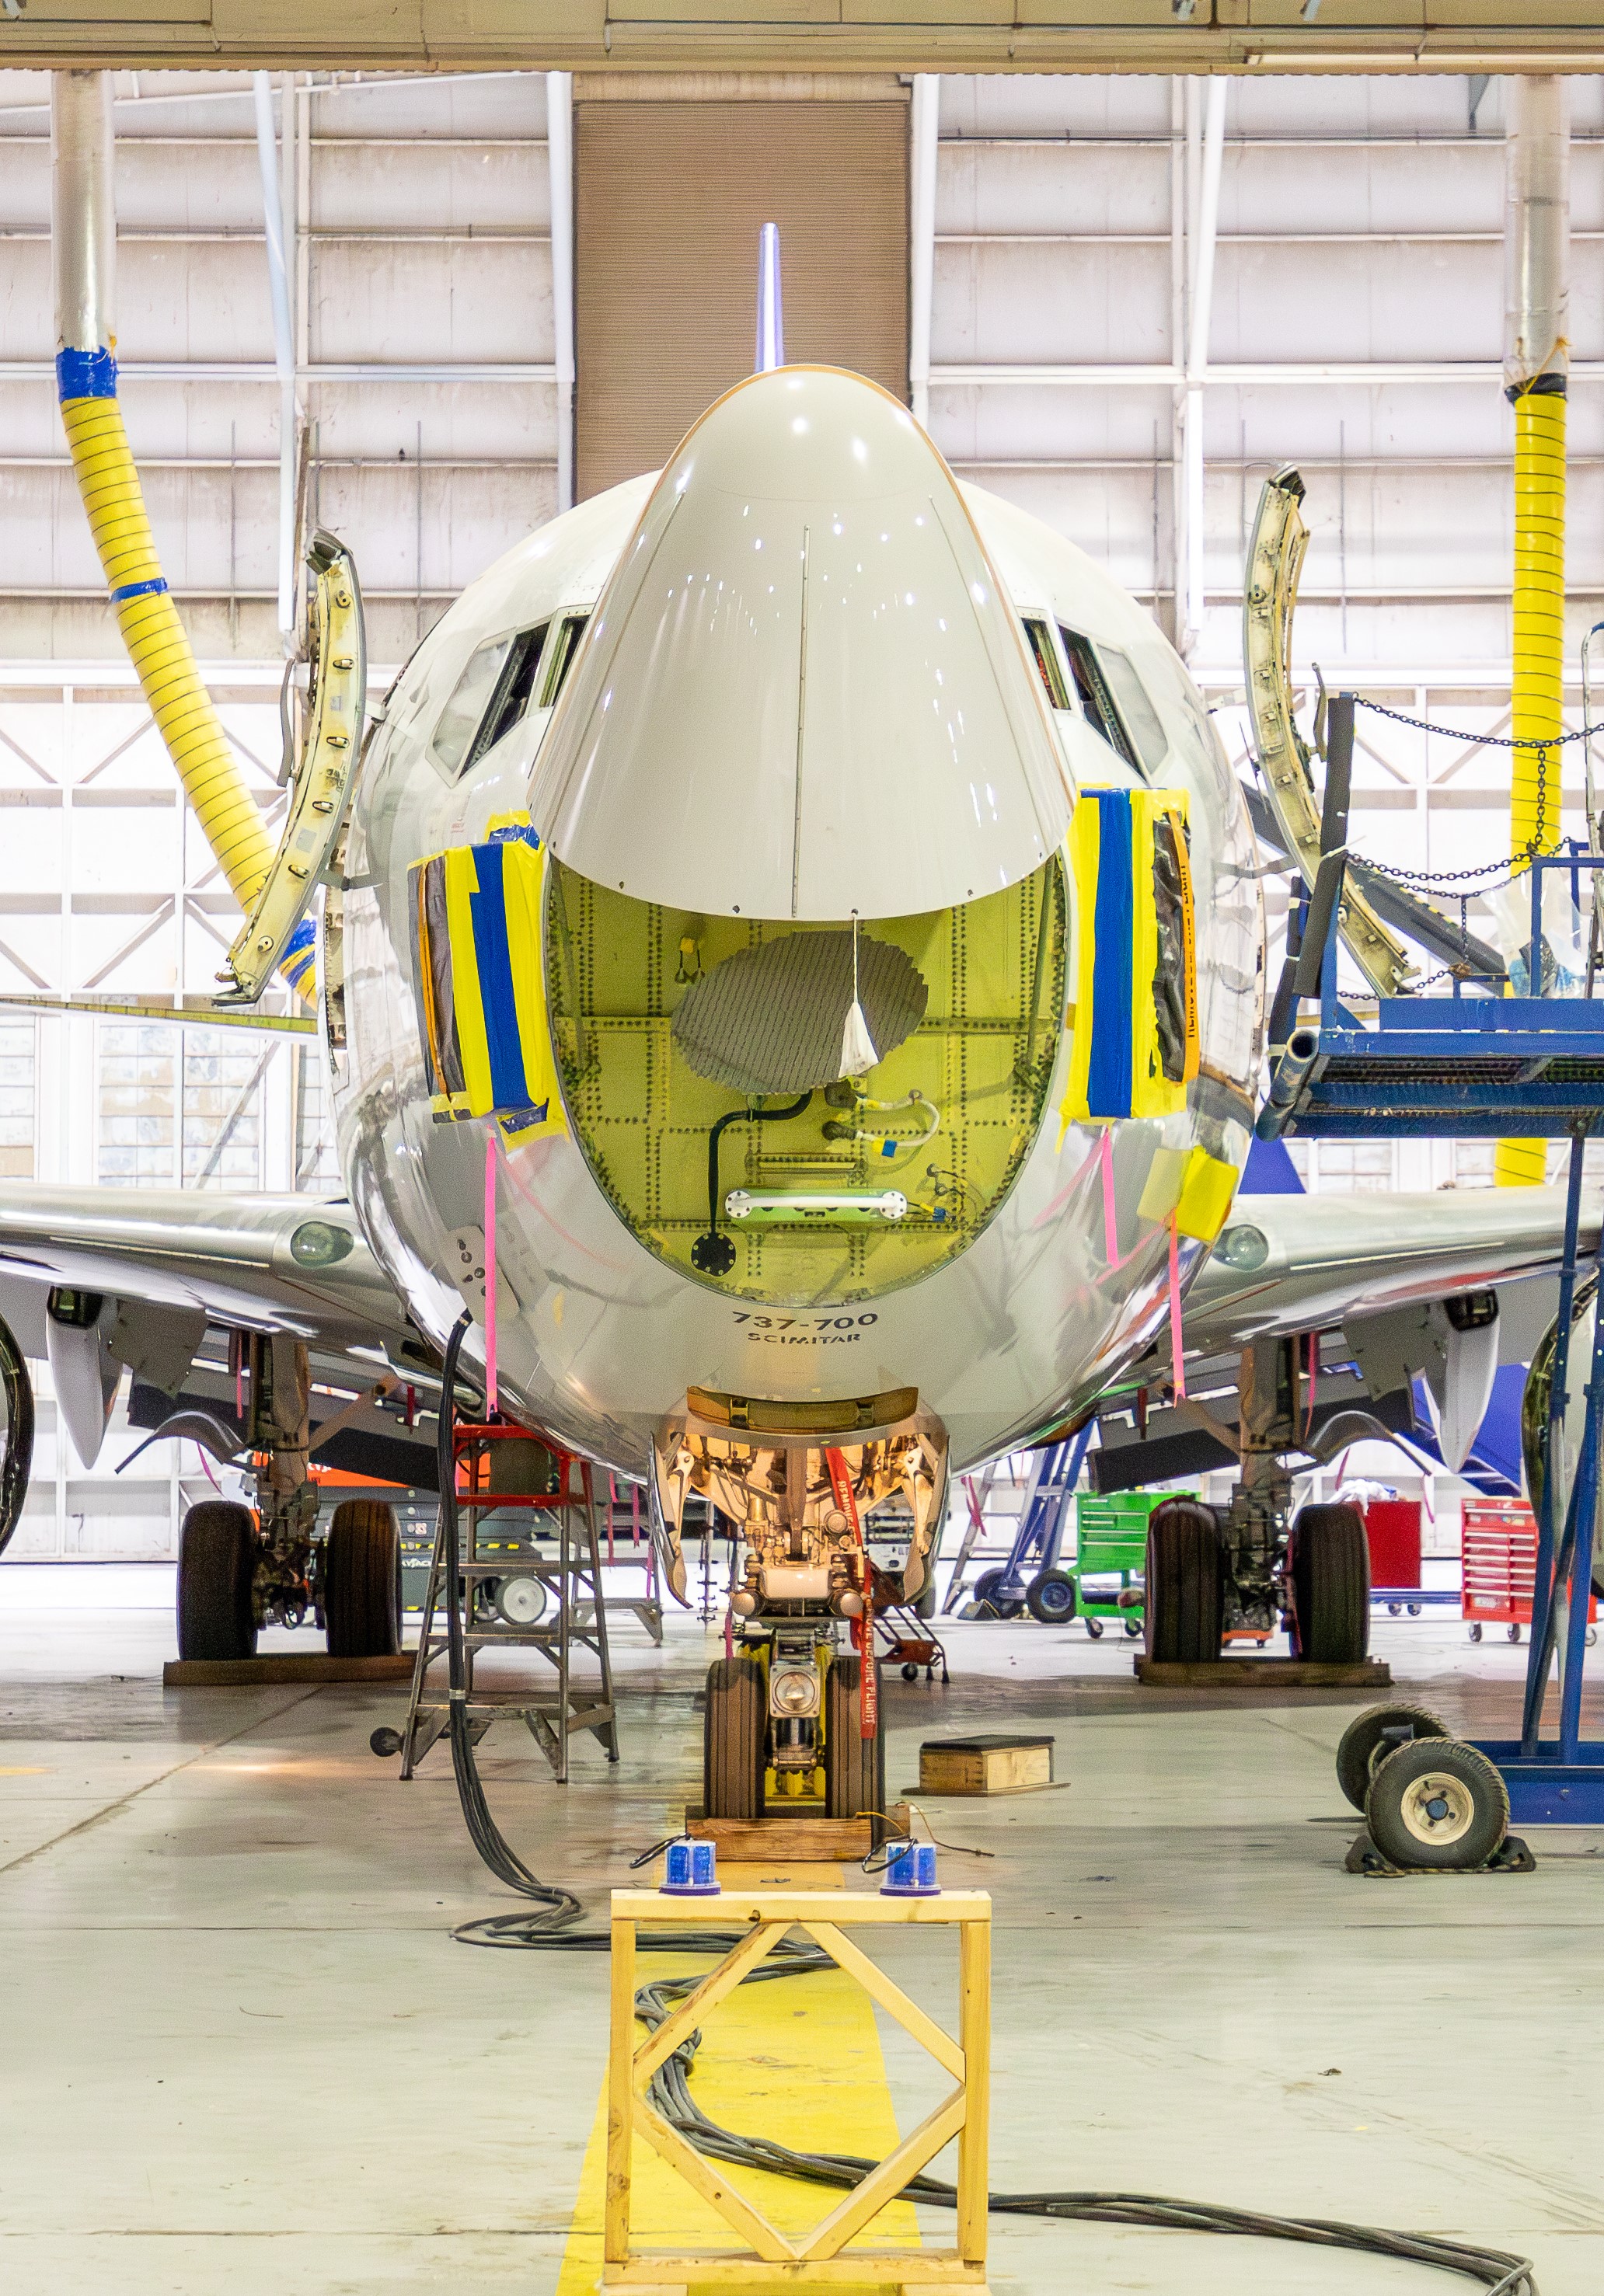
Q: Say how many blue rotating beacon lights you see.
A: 2